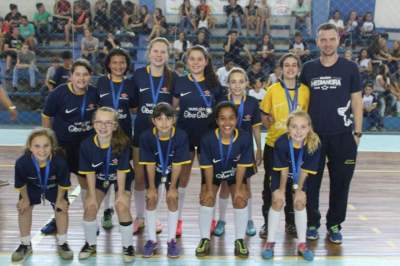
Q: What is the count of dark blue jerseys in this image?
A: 10